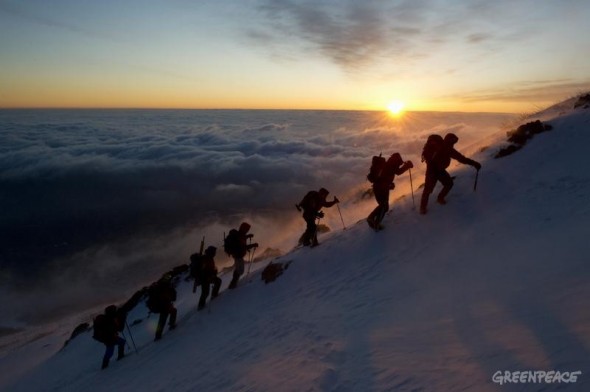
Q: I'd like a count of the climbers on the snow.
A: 7